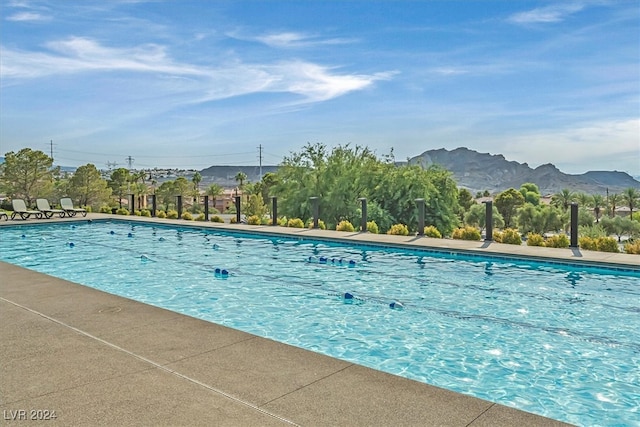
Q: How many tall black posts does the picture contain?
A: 11